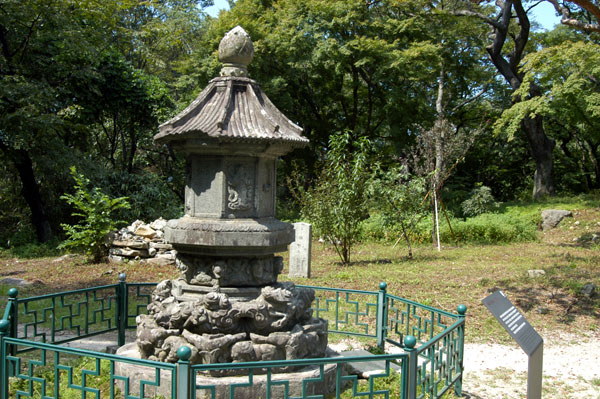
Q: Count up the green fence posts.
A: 7